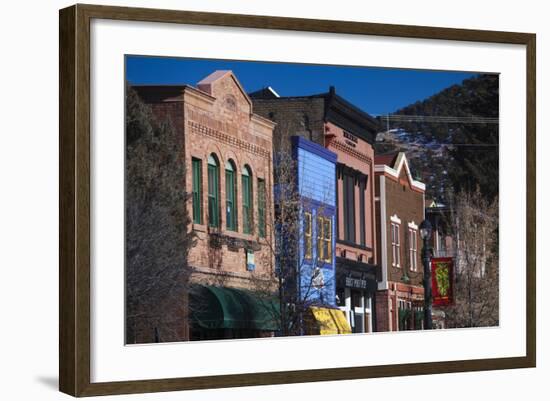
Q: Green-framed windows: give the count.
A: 5